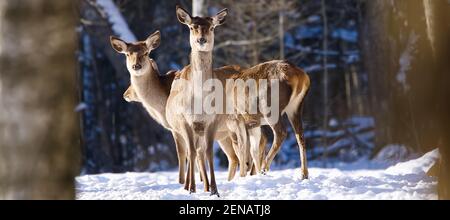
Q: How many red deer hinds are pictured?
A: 3